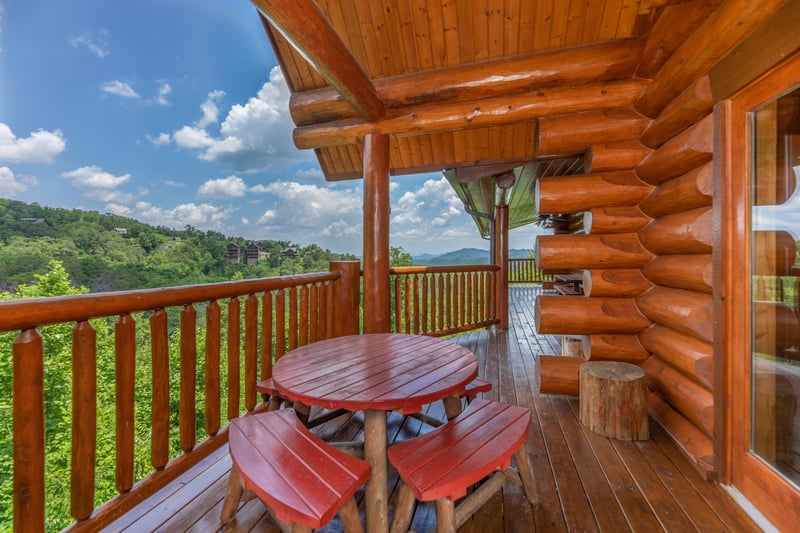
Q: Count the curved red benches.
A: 4